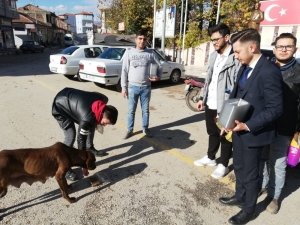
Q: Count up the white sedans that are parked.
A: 2